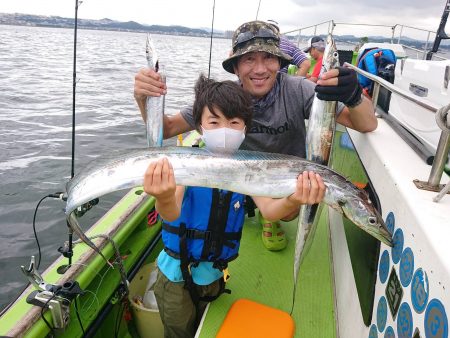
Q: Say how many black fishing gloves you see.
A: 1